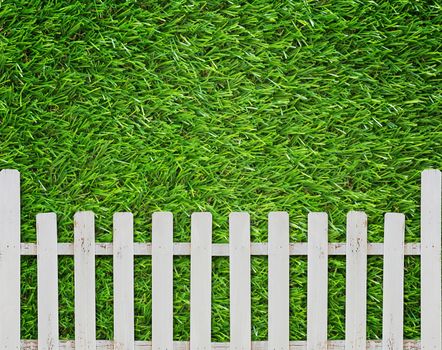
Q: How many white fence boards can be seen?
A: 12